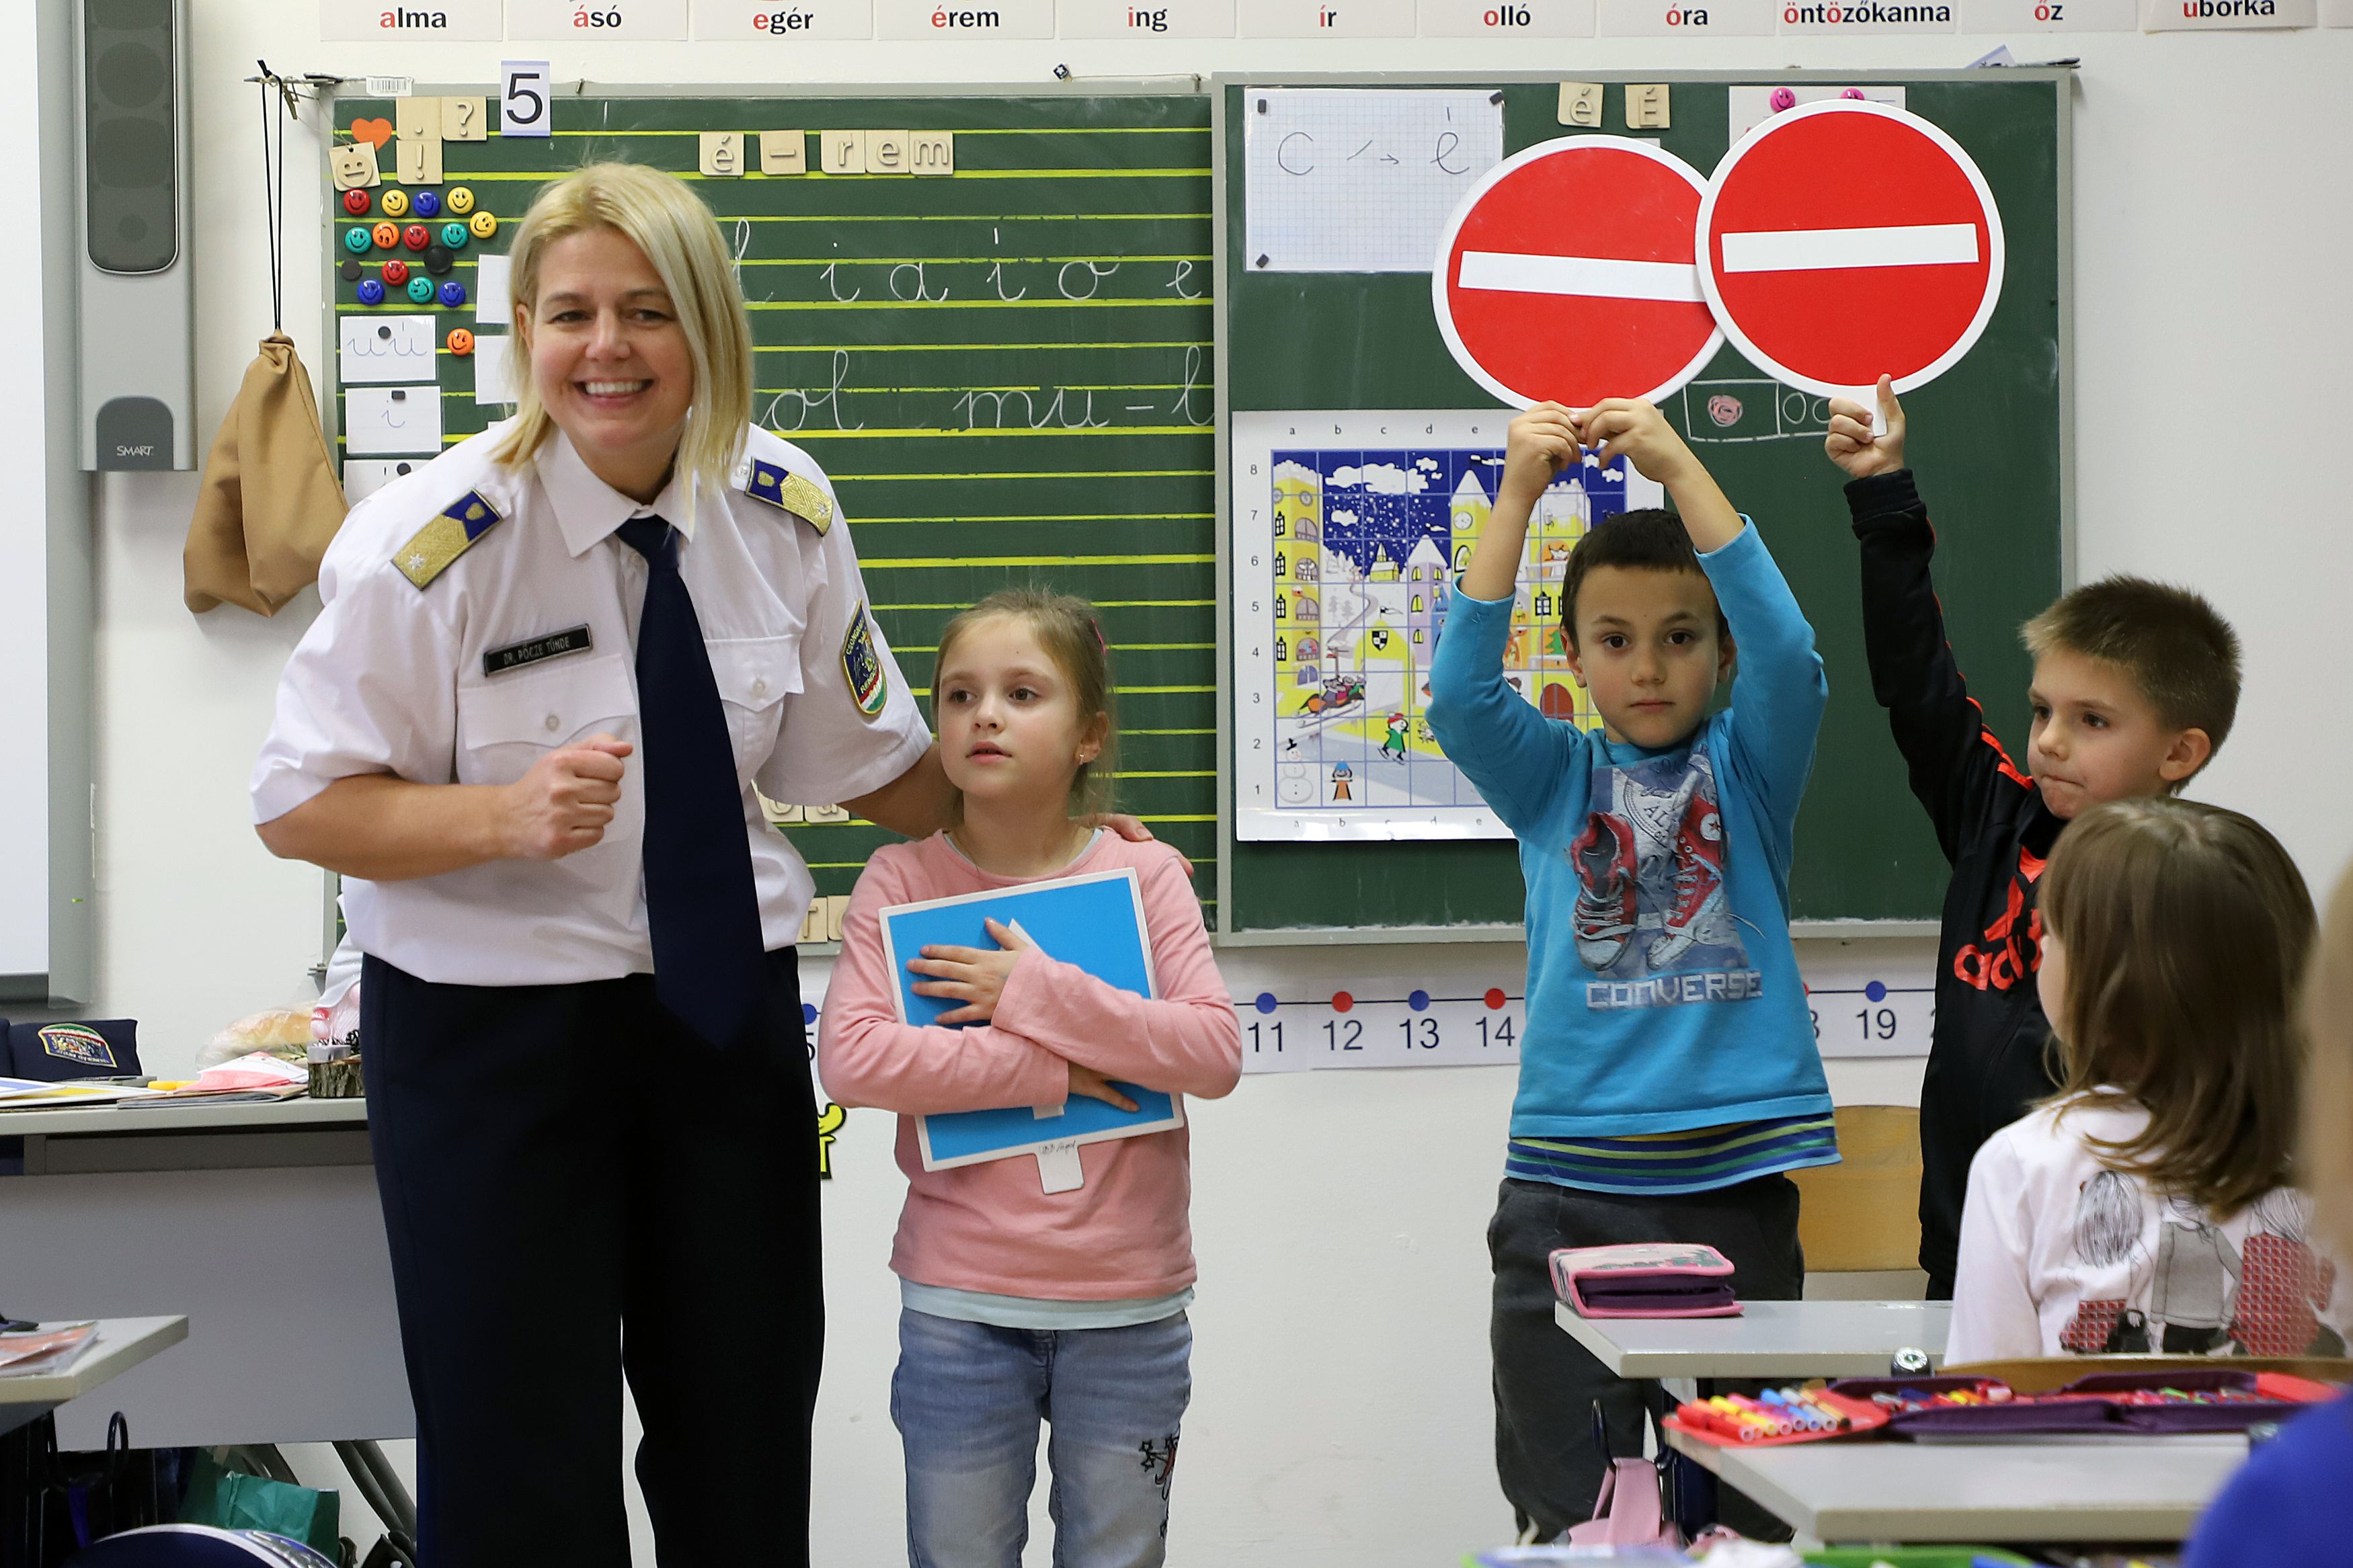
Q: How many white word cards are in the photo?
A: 11